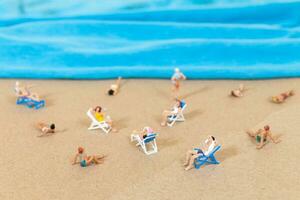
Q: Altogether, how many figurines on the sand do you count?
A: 12